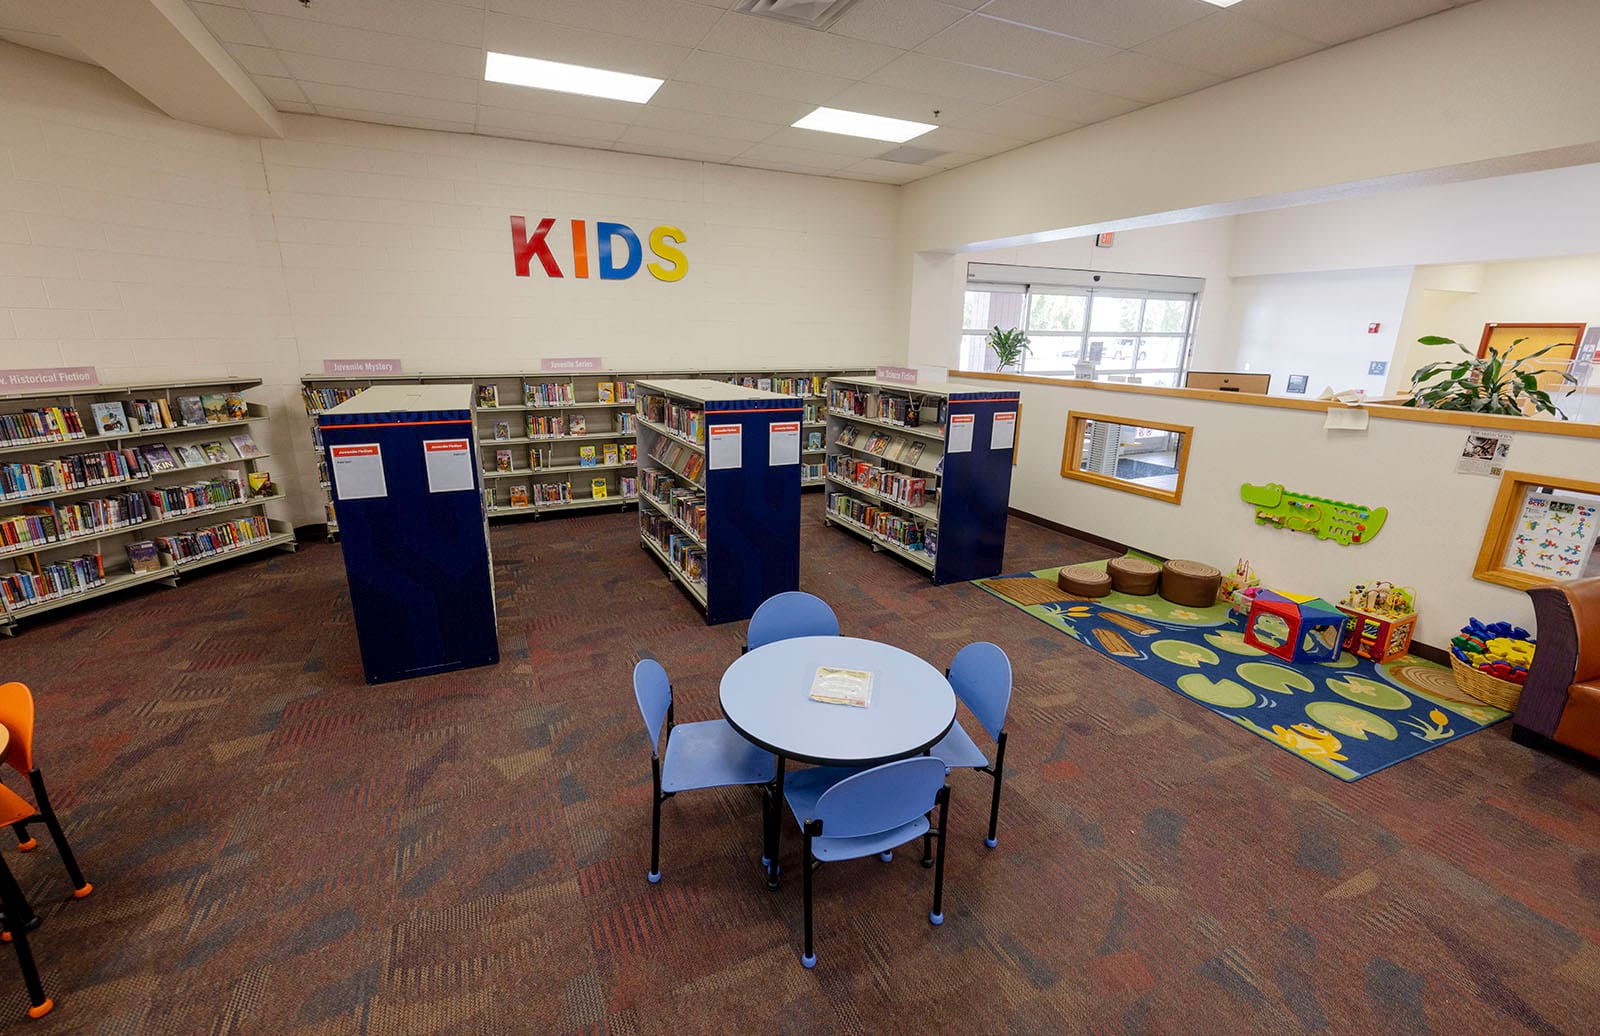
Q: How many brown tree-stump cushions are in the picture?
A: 3